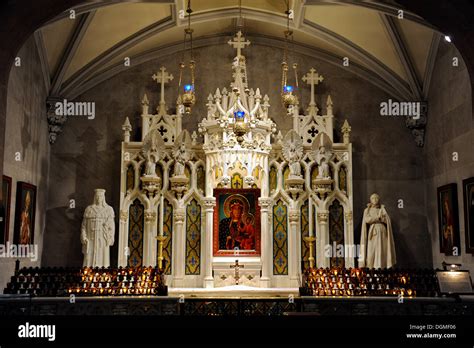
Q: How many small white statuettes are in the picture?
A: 4